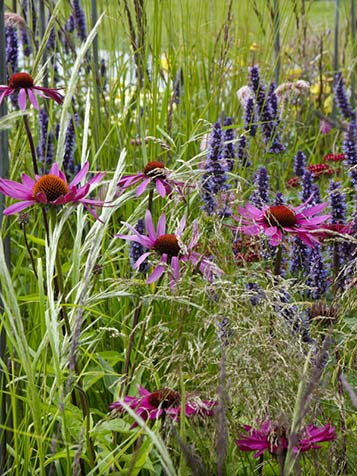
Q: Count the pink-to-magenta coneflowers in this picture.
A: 7